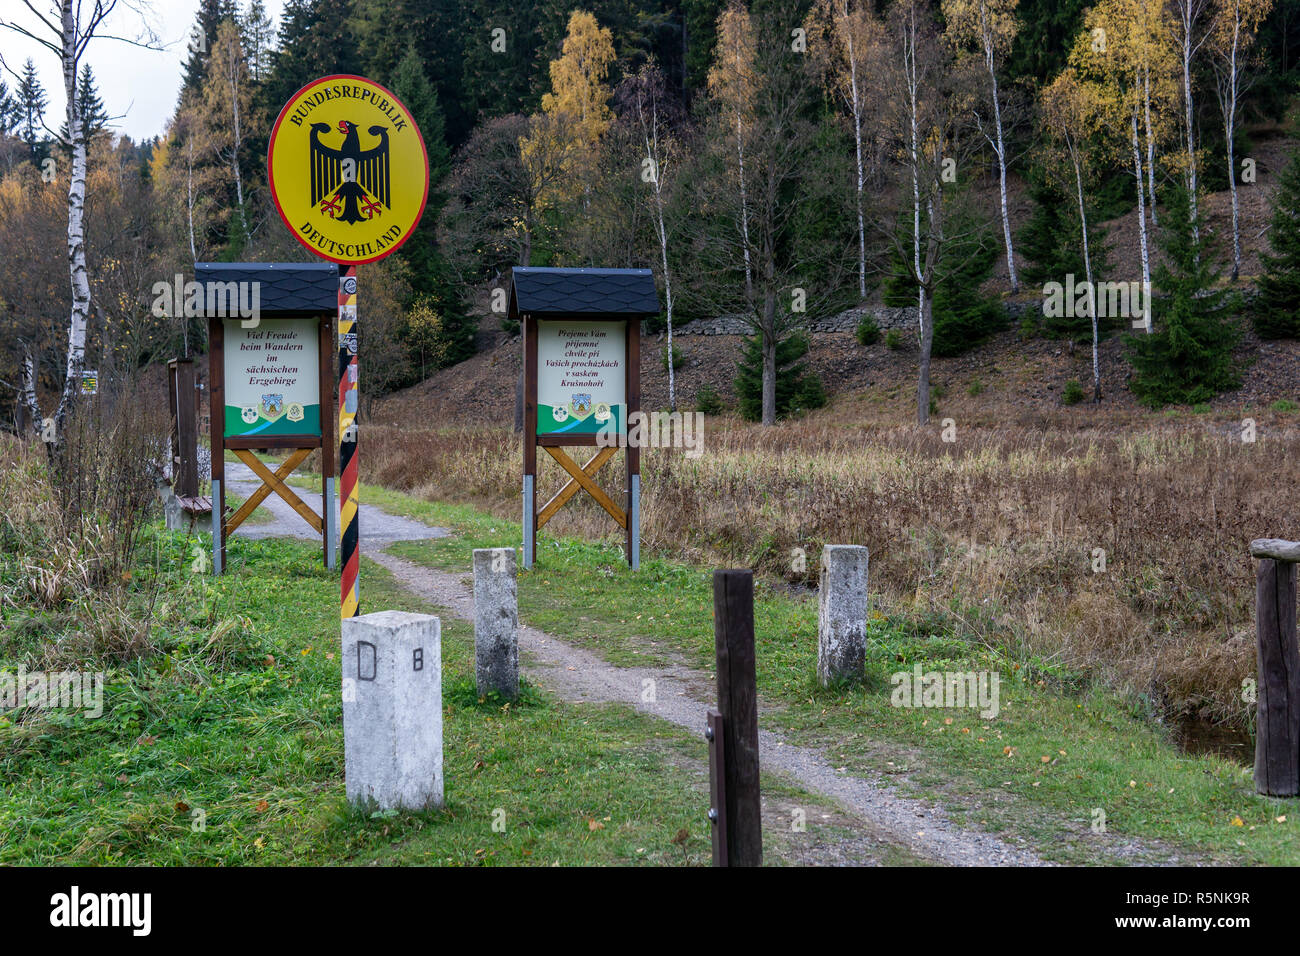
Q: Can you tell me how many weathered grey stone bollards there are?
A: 2